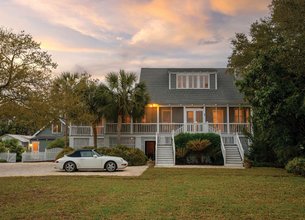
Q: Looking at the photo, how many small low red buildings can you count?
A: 0